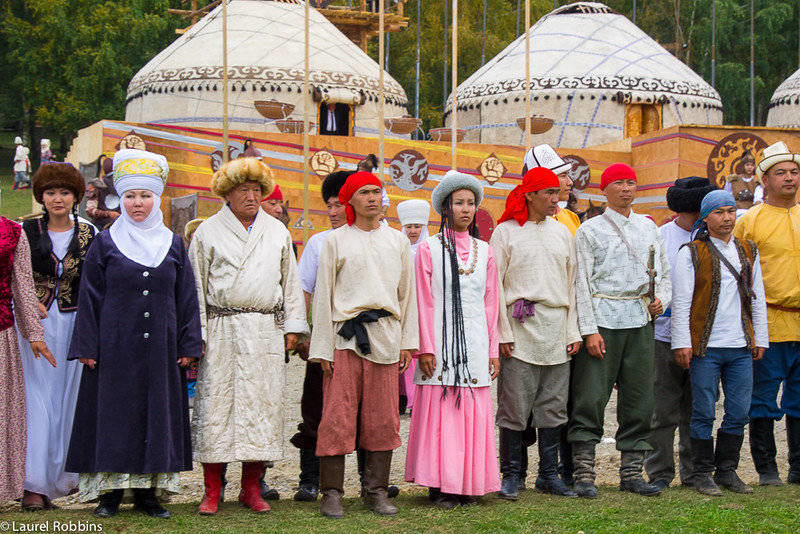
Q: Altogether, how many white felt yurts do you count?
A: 3